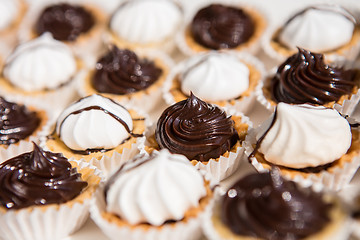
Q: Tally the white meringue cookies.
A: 8